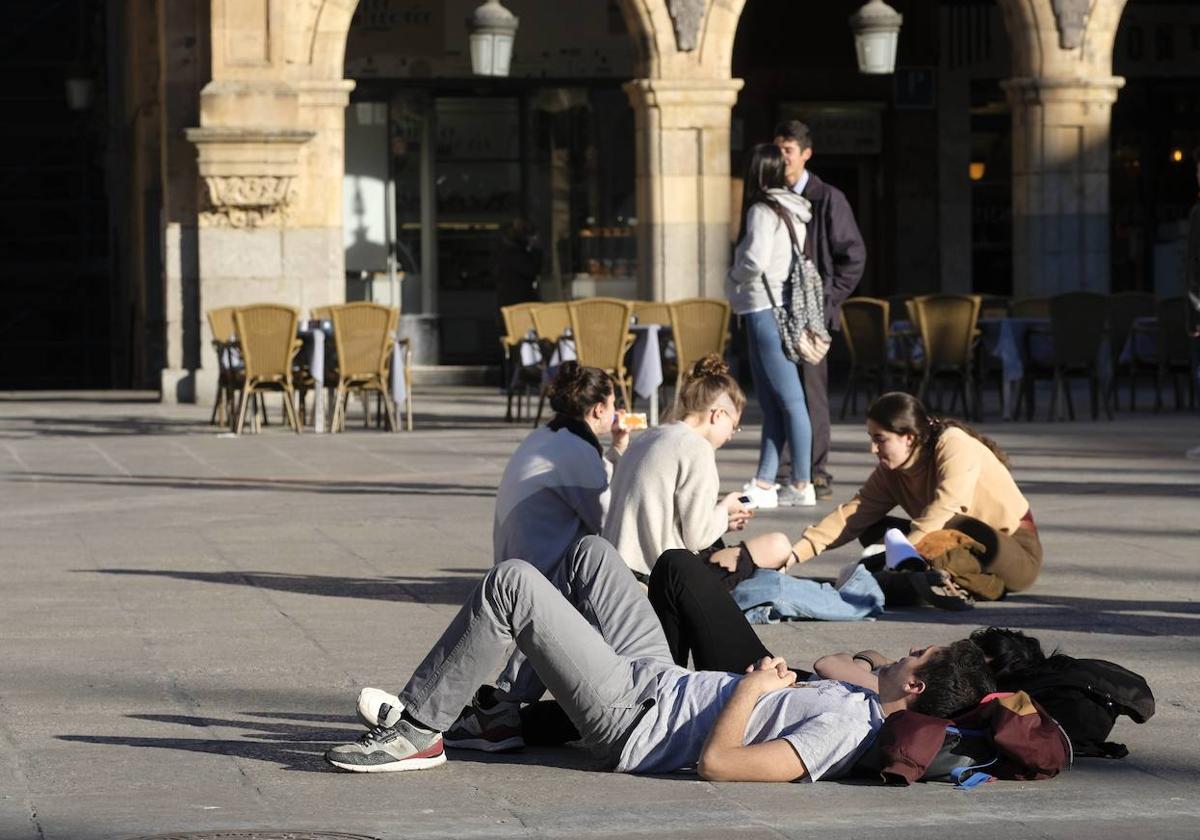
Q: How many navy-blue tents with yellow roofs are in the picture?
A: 0